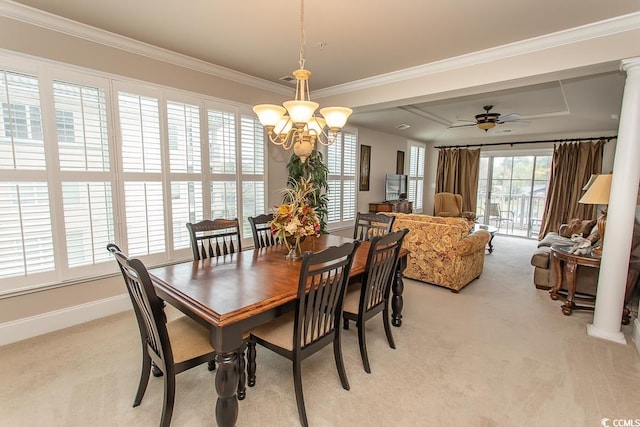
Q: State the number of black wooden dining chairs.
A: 6